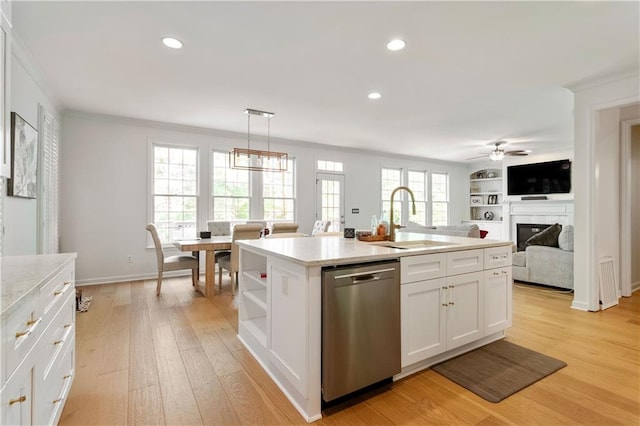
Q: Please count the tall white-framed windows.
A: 6